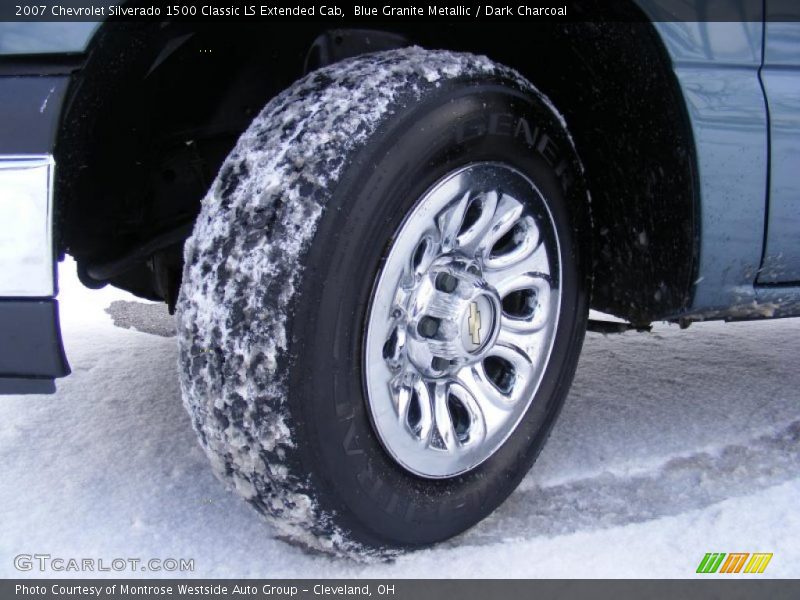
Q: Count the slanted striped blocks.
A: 3